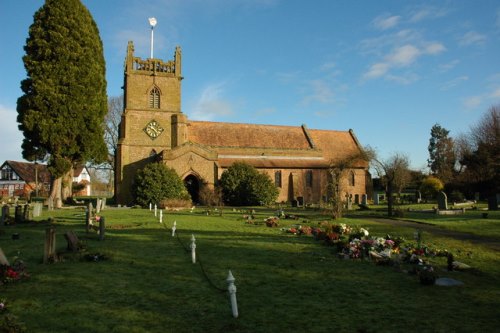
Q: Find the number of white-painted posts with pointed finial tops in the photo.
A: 6